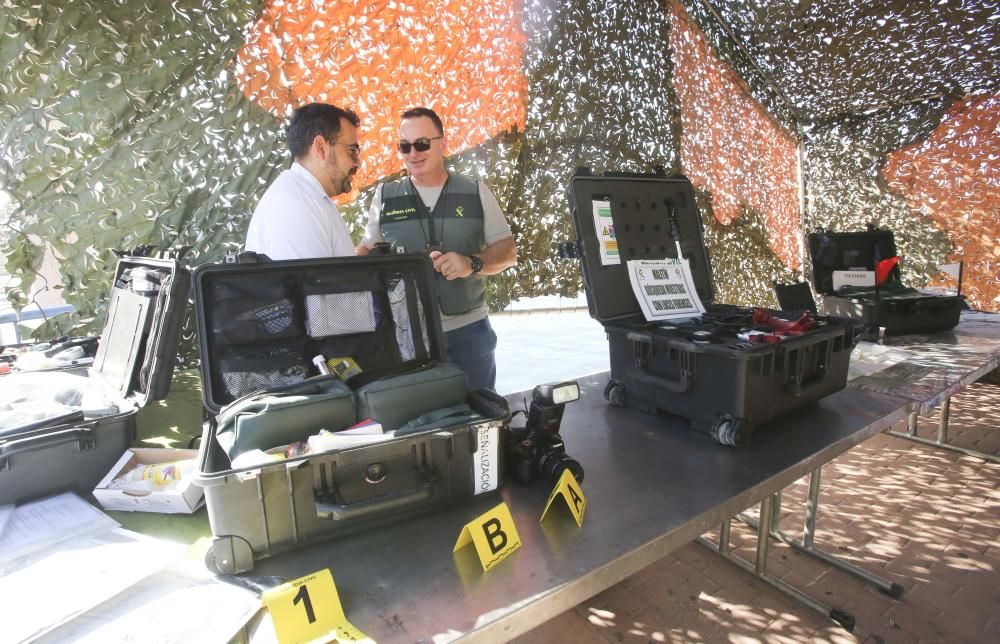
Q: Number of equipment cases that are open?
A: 4